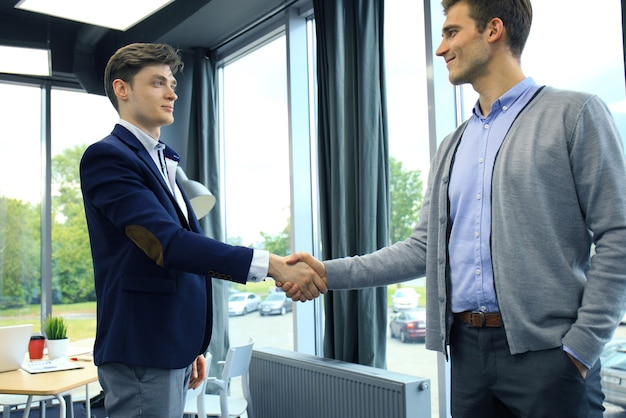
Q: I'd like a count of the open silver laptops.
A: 1